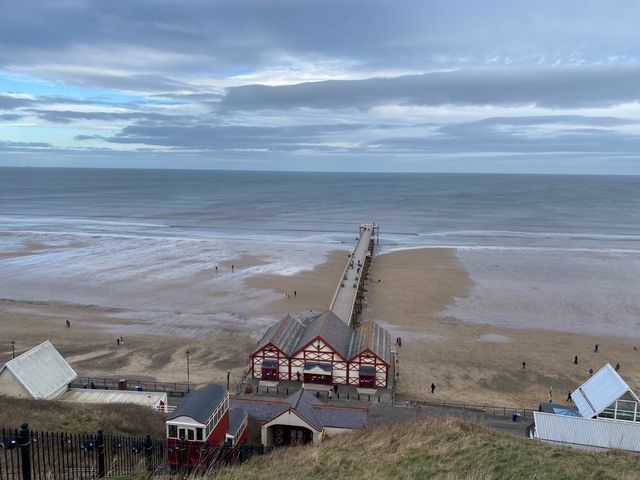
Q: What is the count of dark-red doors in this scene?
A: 3